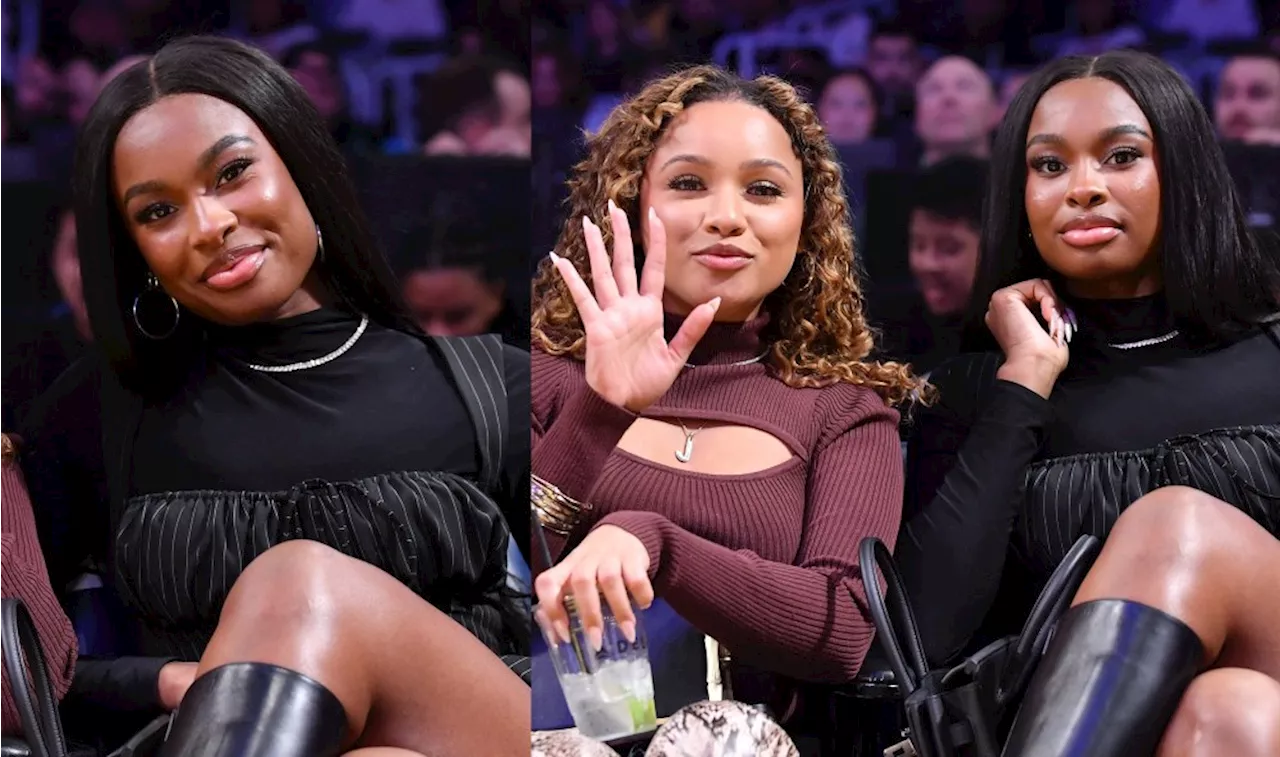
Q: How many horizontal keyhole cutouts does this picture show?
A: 1